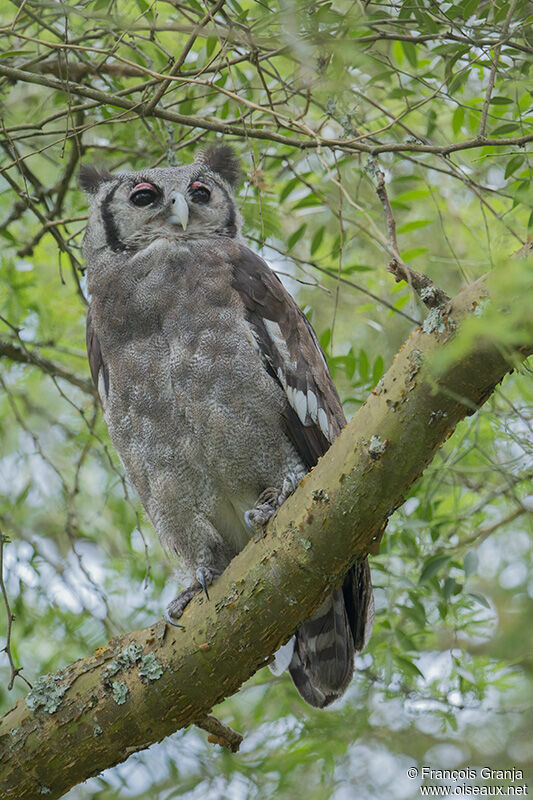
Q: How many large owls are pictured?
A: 1